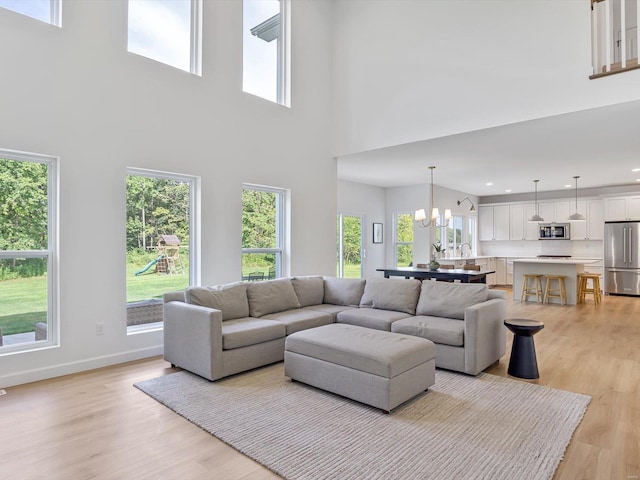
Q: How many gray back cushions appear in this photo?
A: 6